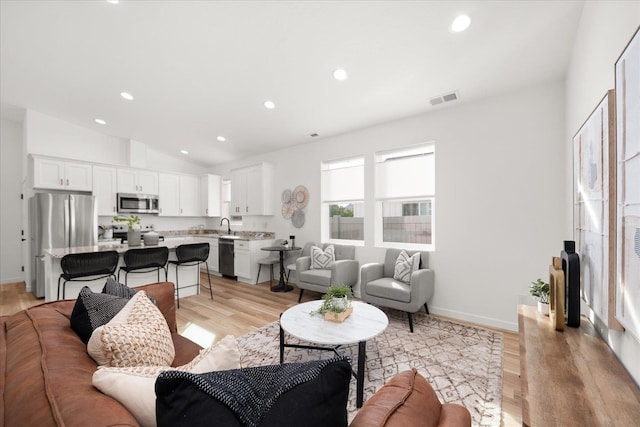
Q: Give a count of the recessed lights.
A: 8